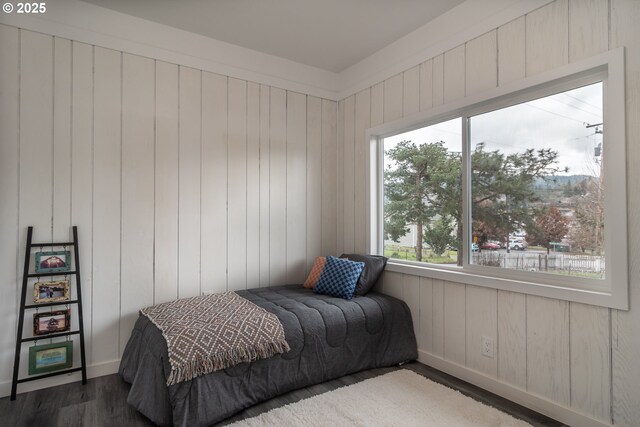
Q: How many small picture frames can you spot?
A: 4